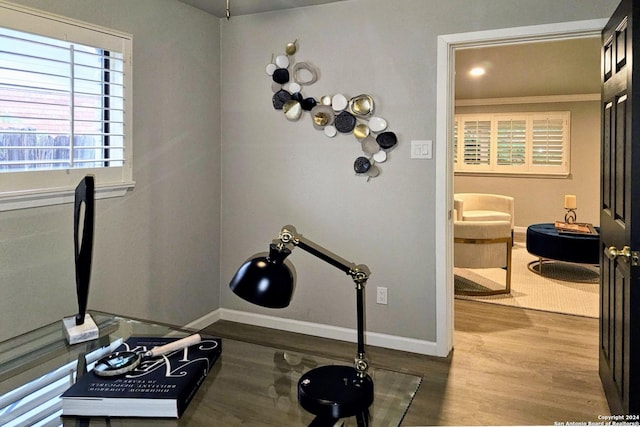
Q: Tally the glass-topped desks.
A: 1